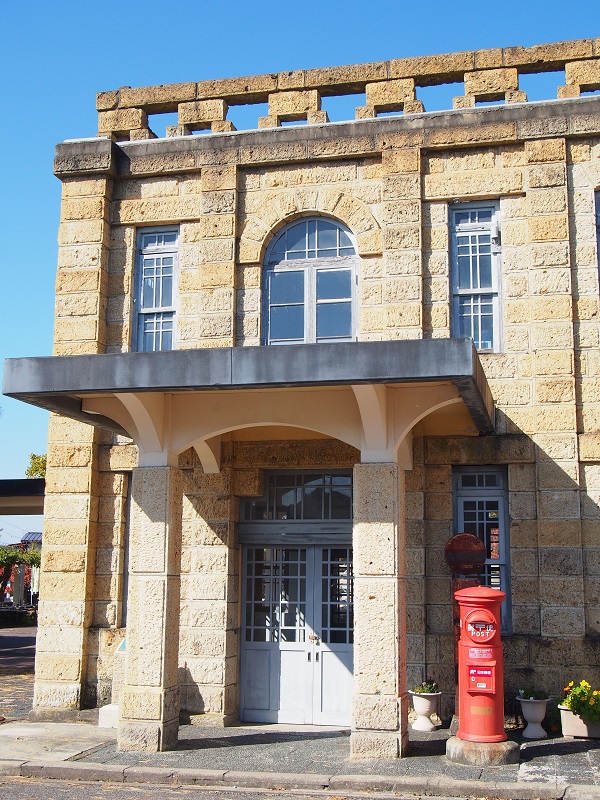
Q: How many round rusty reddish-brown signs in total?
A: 1